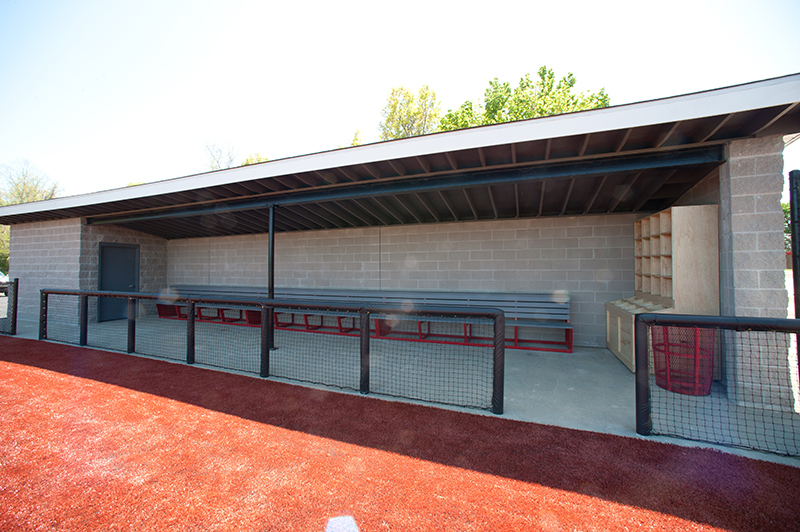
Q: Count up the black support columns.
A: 1